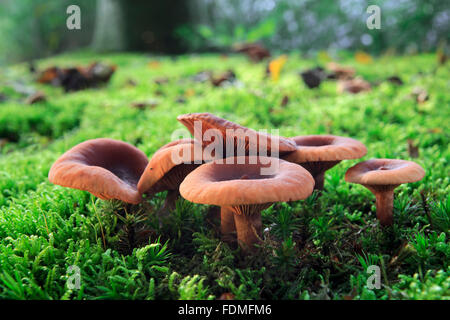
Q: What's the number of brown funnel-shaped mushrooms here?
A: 6